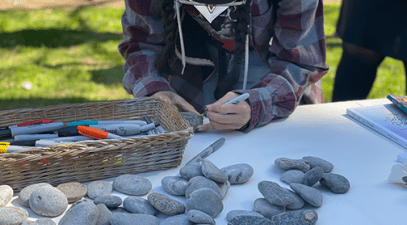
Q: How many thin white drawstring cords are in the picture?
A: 2